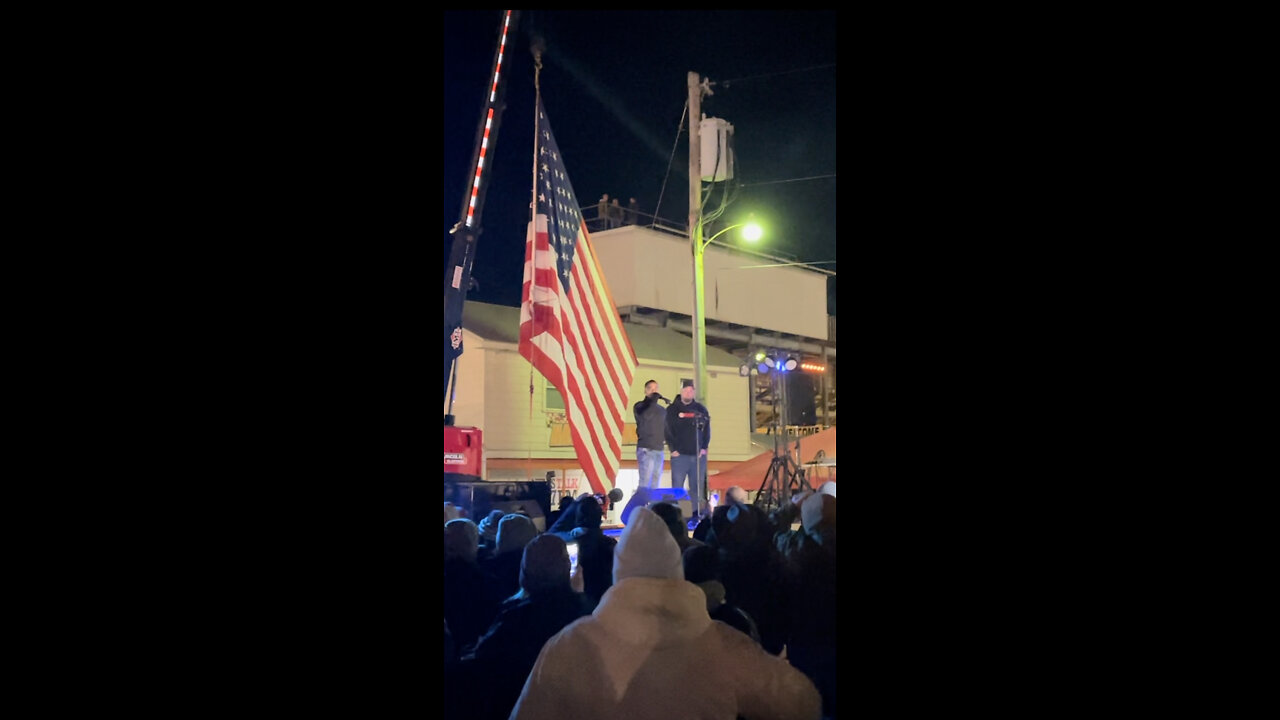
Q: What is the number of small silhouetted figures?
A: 3